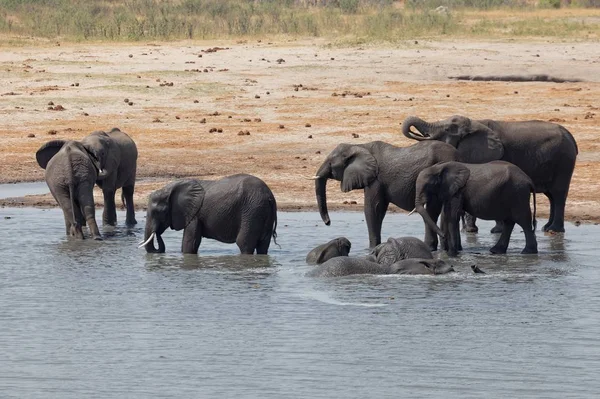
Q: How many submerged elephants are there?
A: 3